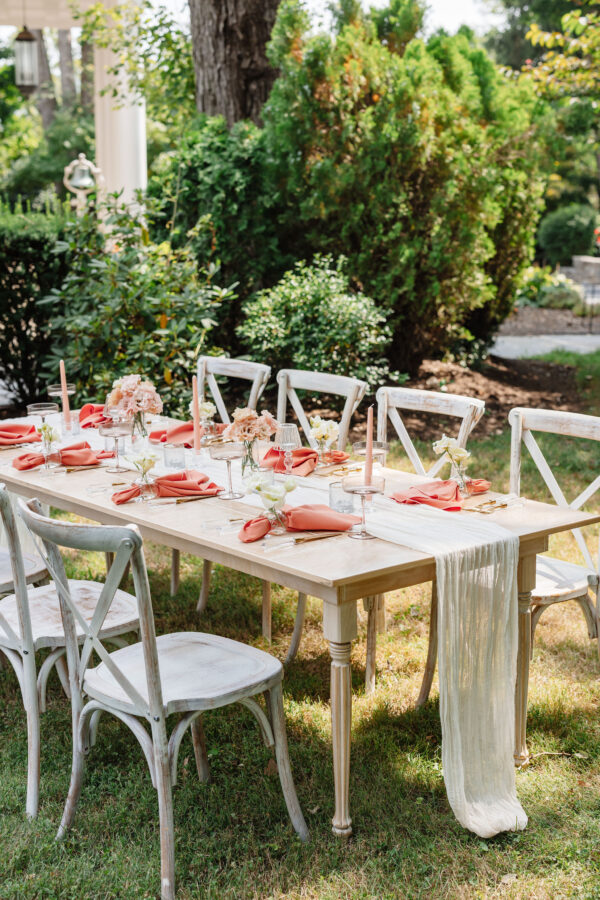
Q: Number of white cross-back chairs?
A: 7